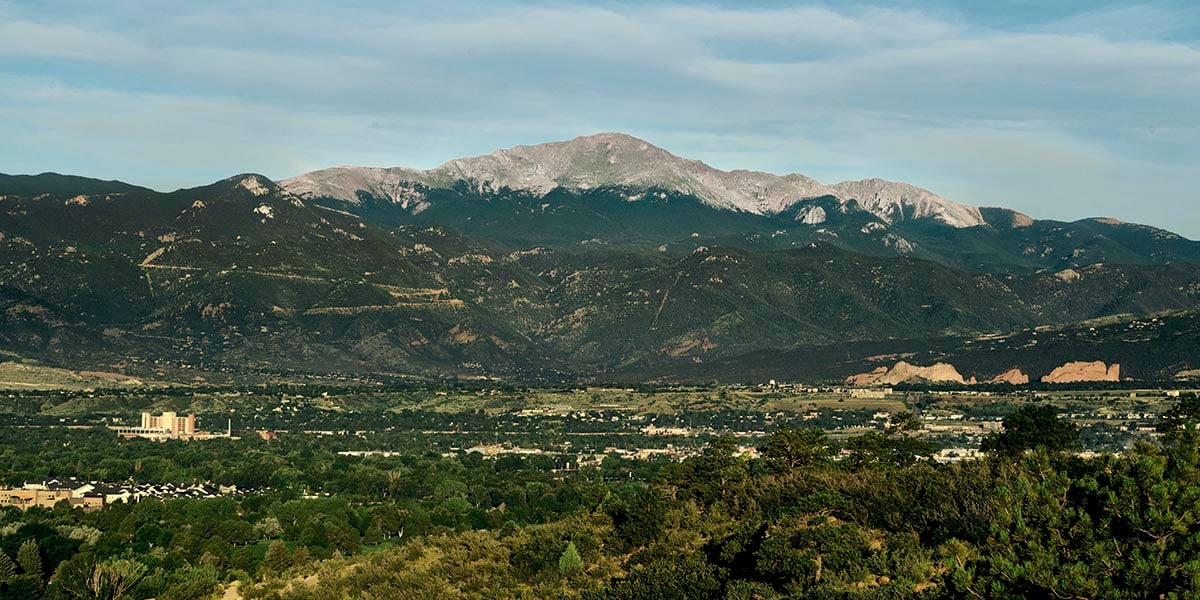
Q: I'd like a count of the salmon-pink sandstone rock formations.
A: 3